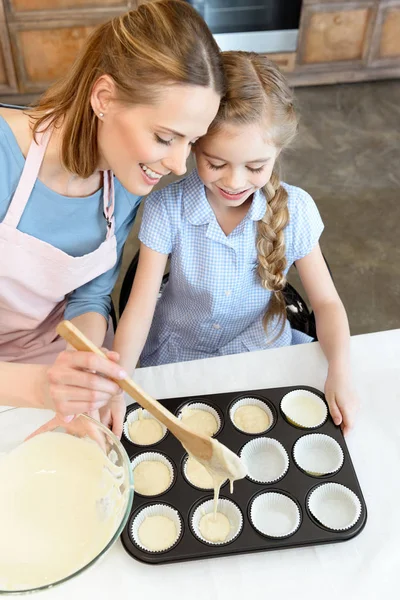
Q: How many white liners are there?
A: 12